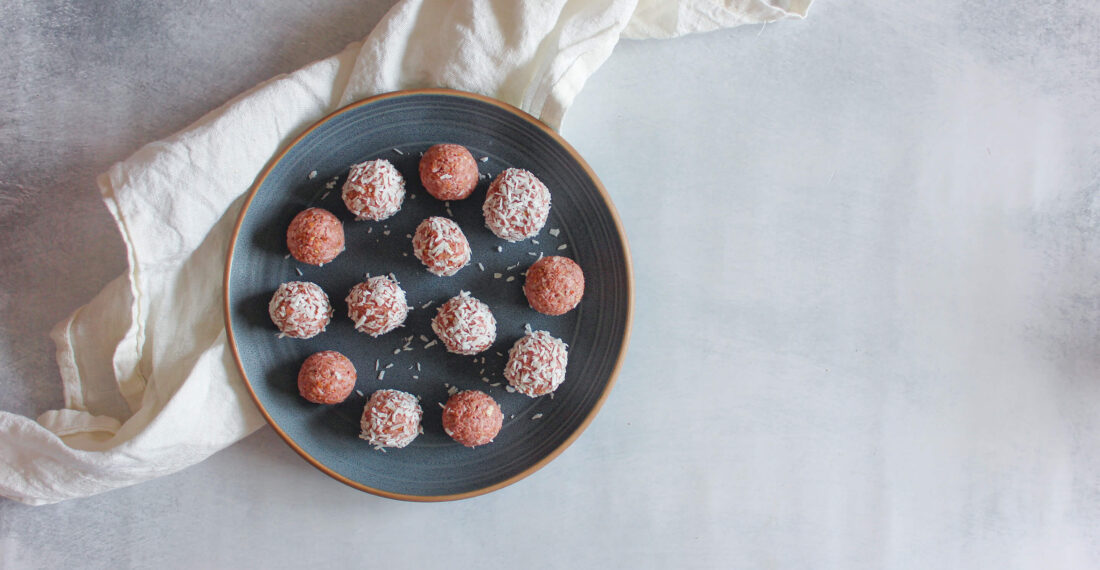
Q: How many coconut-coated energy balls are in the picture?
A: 8